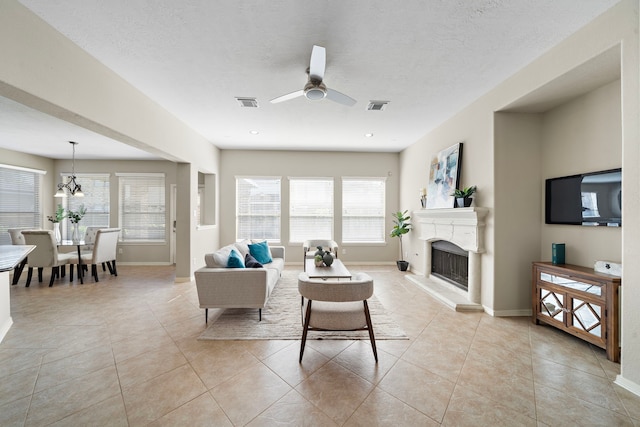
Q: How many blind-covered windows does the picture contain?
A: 6